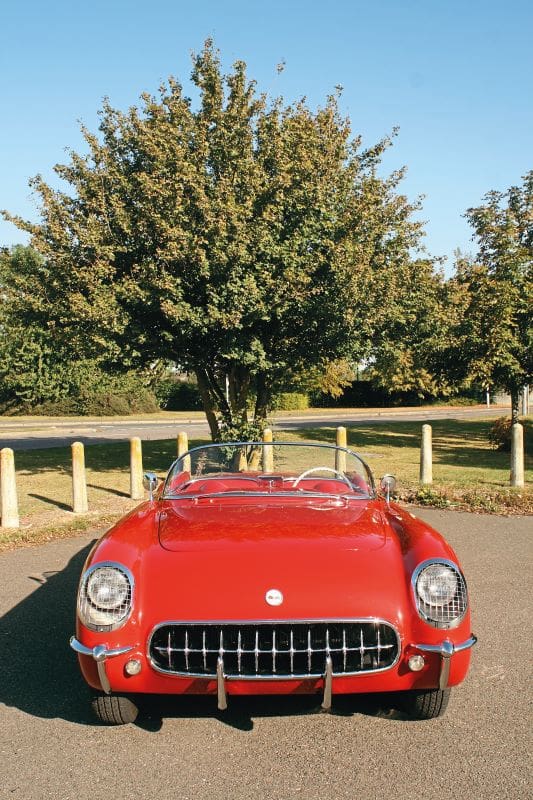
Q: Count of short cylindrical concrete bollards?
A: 8